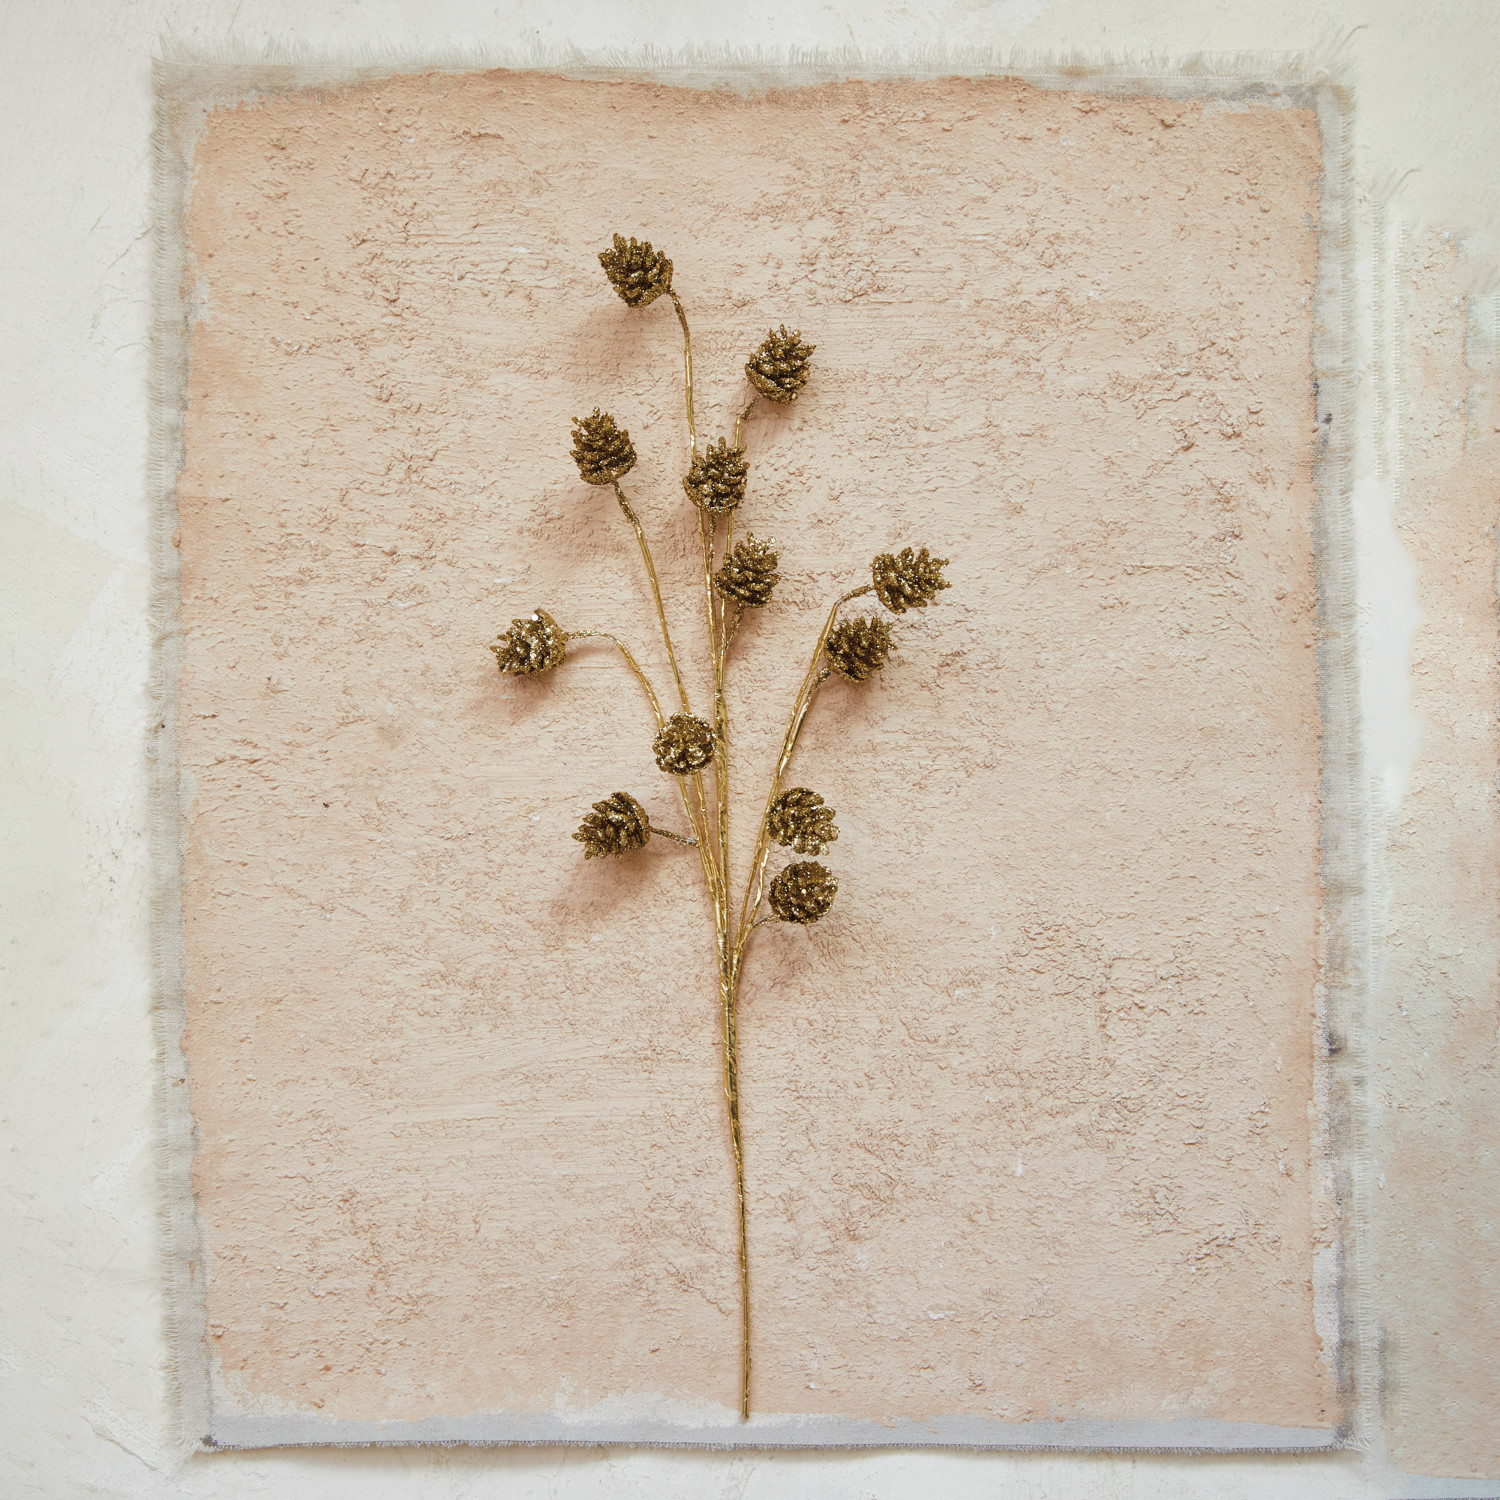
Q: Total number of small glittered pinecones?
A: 12